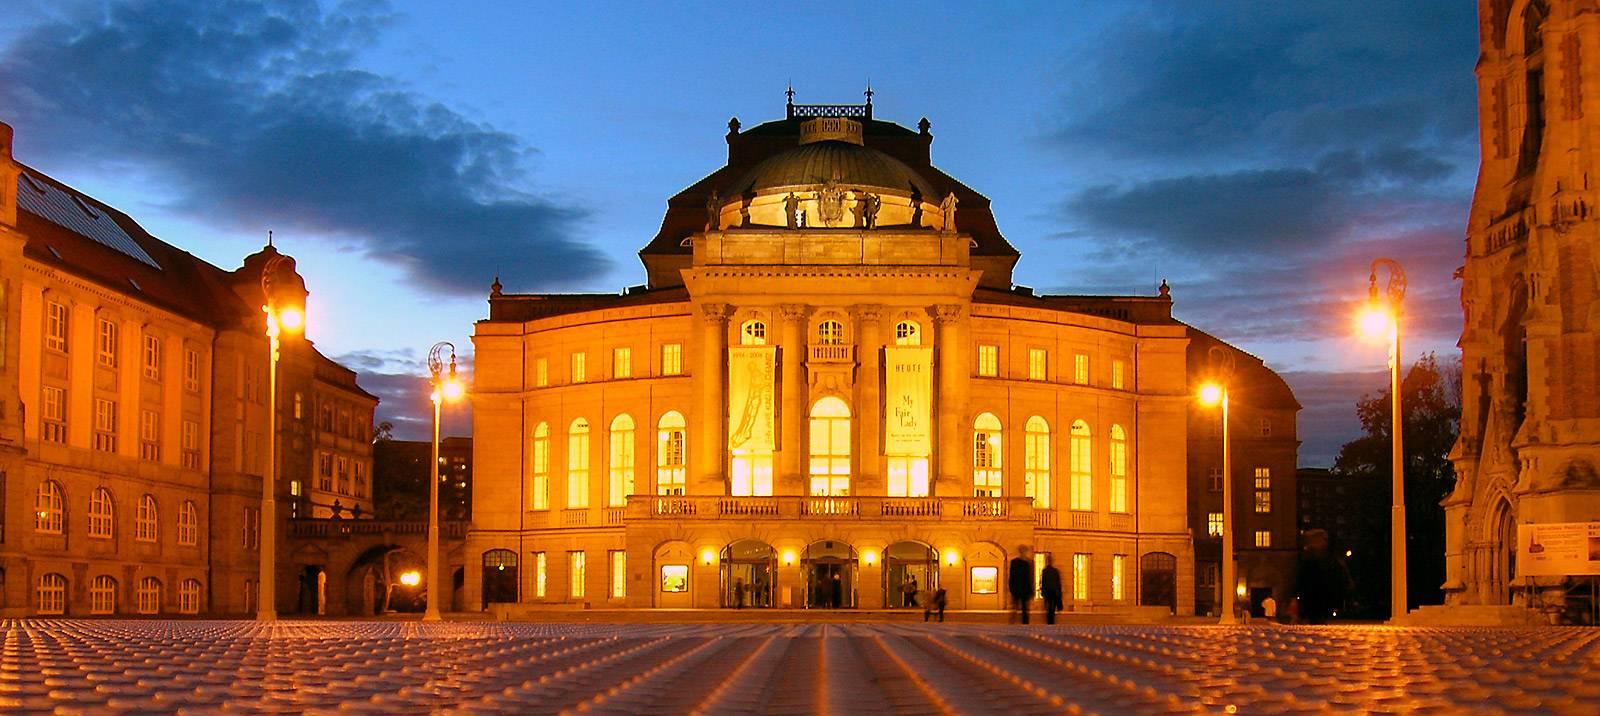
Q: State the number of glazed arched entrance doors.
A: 3